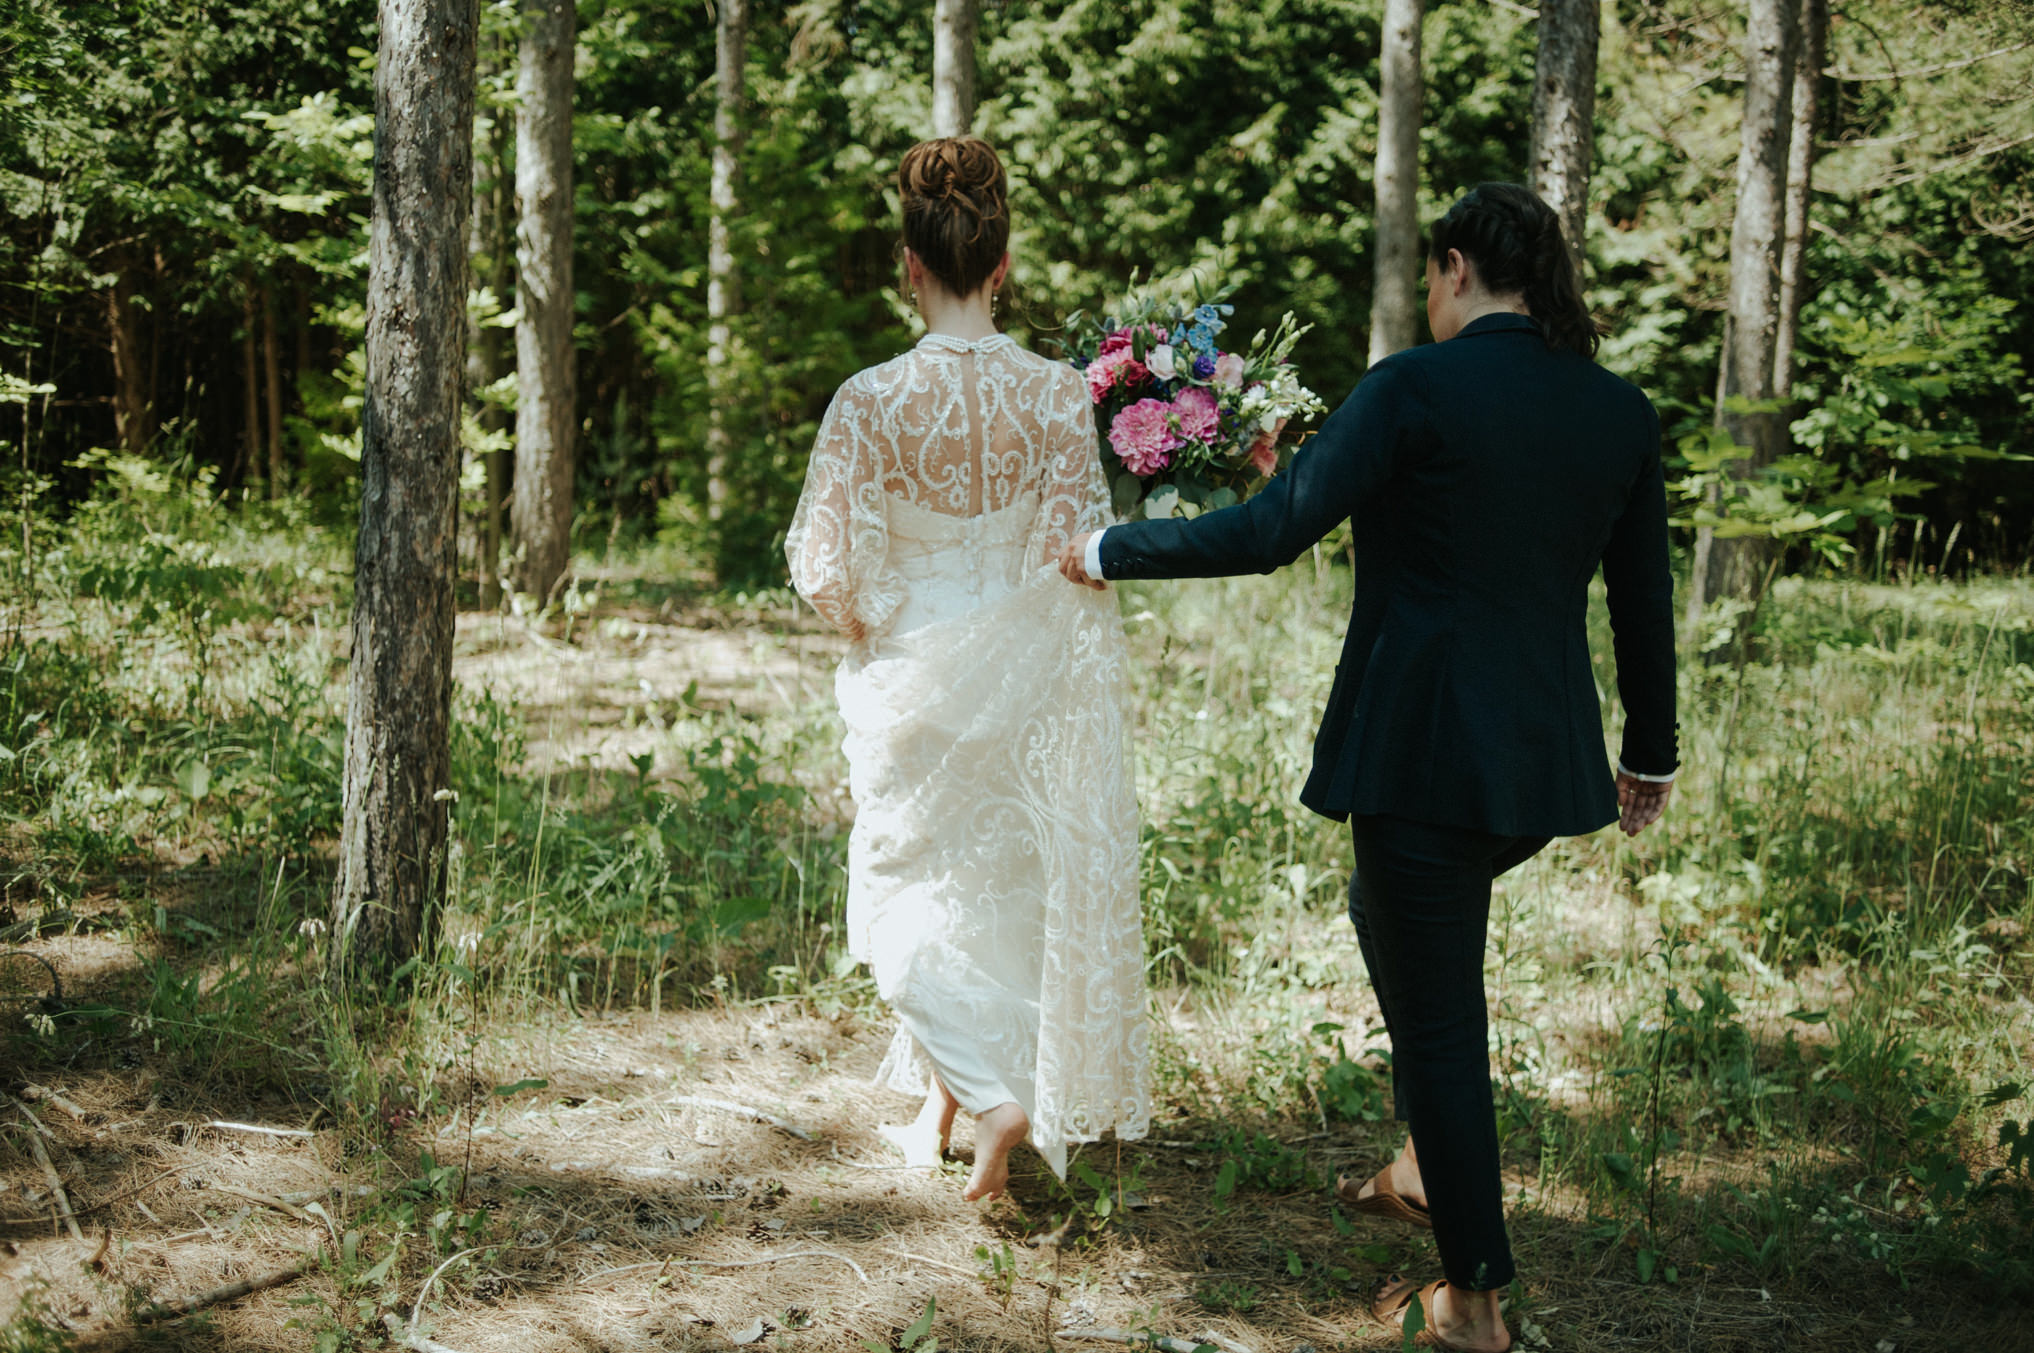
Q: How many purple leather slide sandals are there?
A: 0